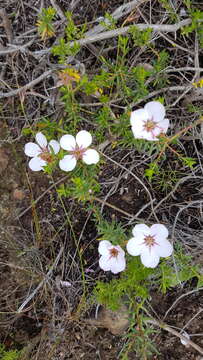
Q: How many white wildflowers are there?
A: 5